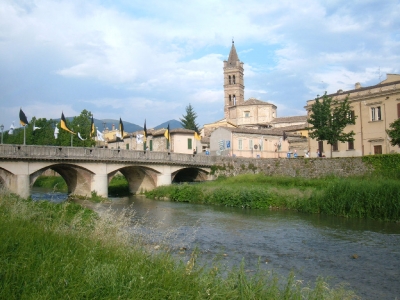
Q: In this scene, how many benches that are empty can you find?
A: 0